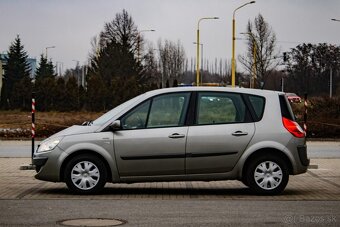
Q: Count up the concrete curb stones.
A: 2